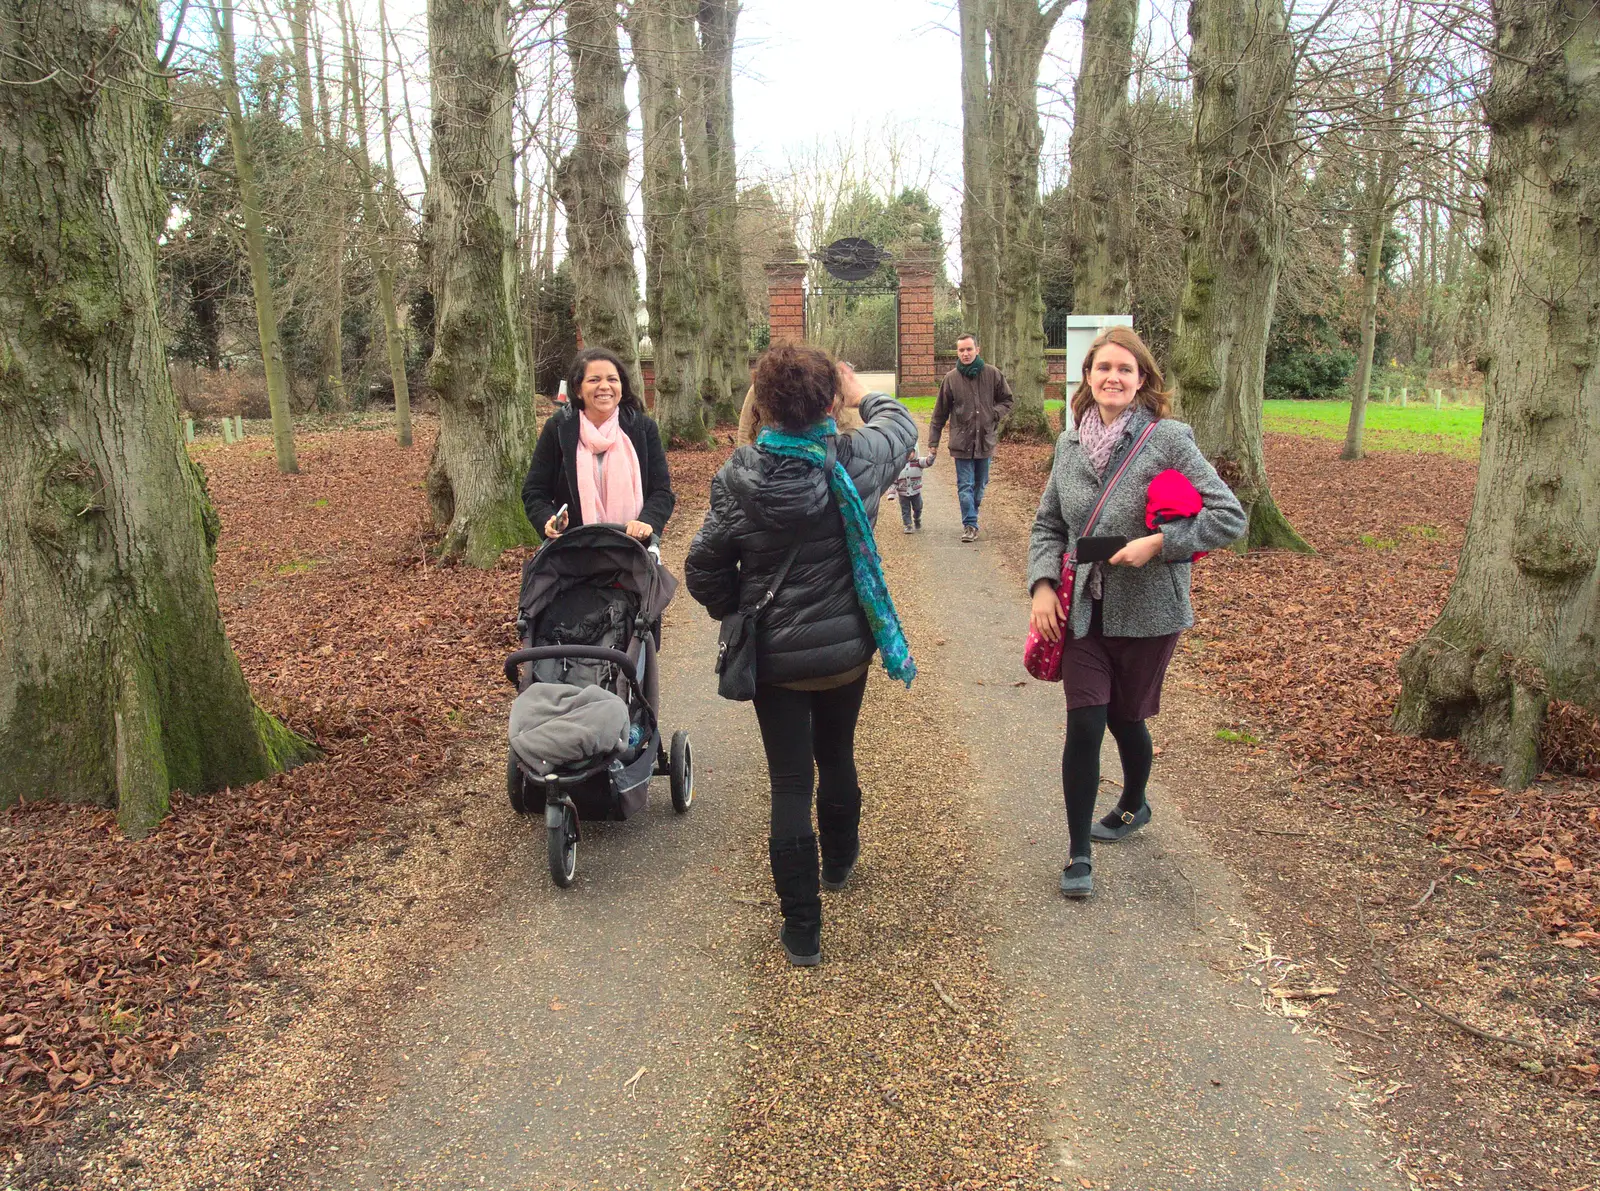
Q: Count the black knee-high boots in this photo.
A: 2